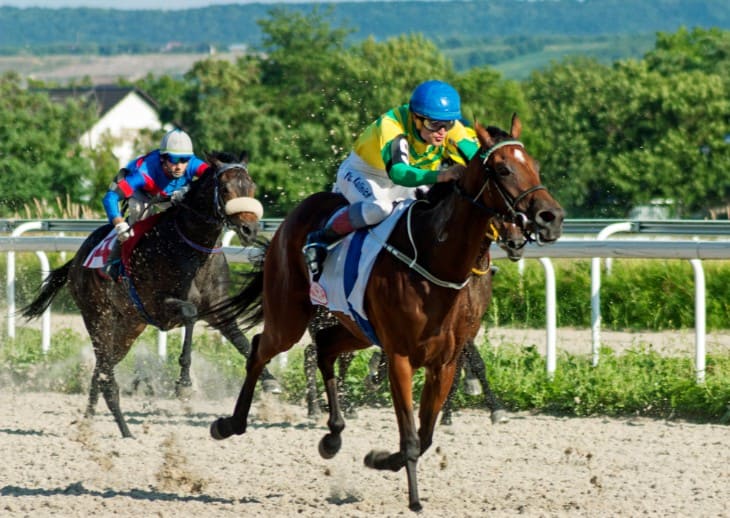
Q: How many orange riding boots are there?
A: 0